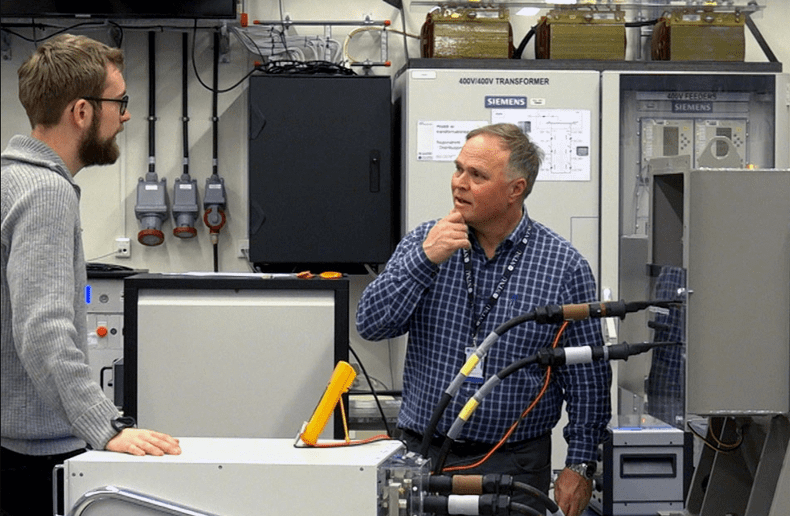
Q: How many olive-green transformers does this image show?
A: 3